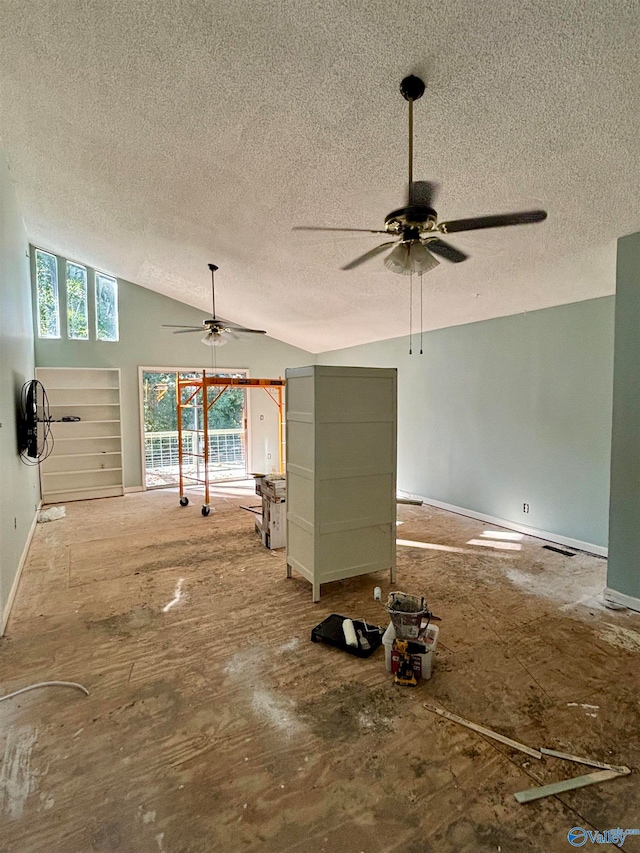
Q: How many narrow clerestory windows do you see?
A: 3